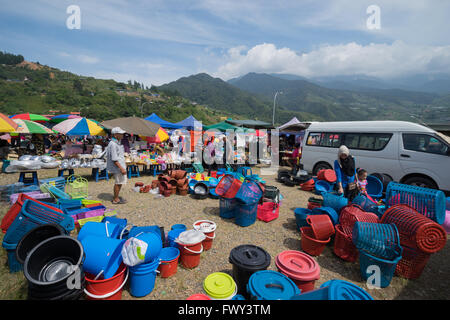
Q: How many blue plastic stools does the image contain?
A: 5